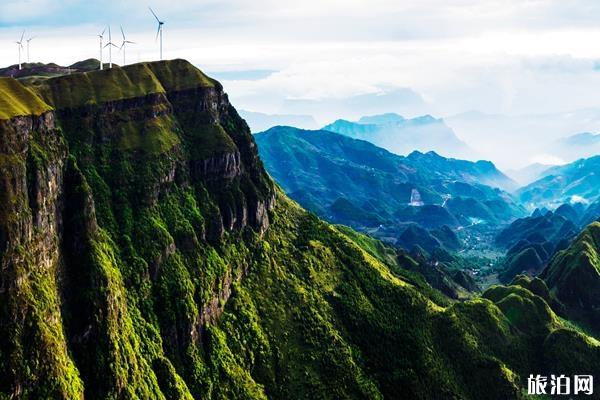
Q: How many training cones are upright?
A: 0